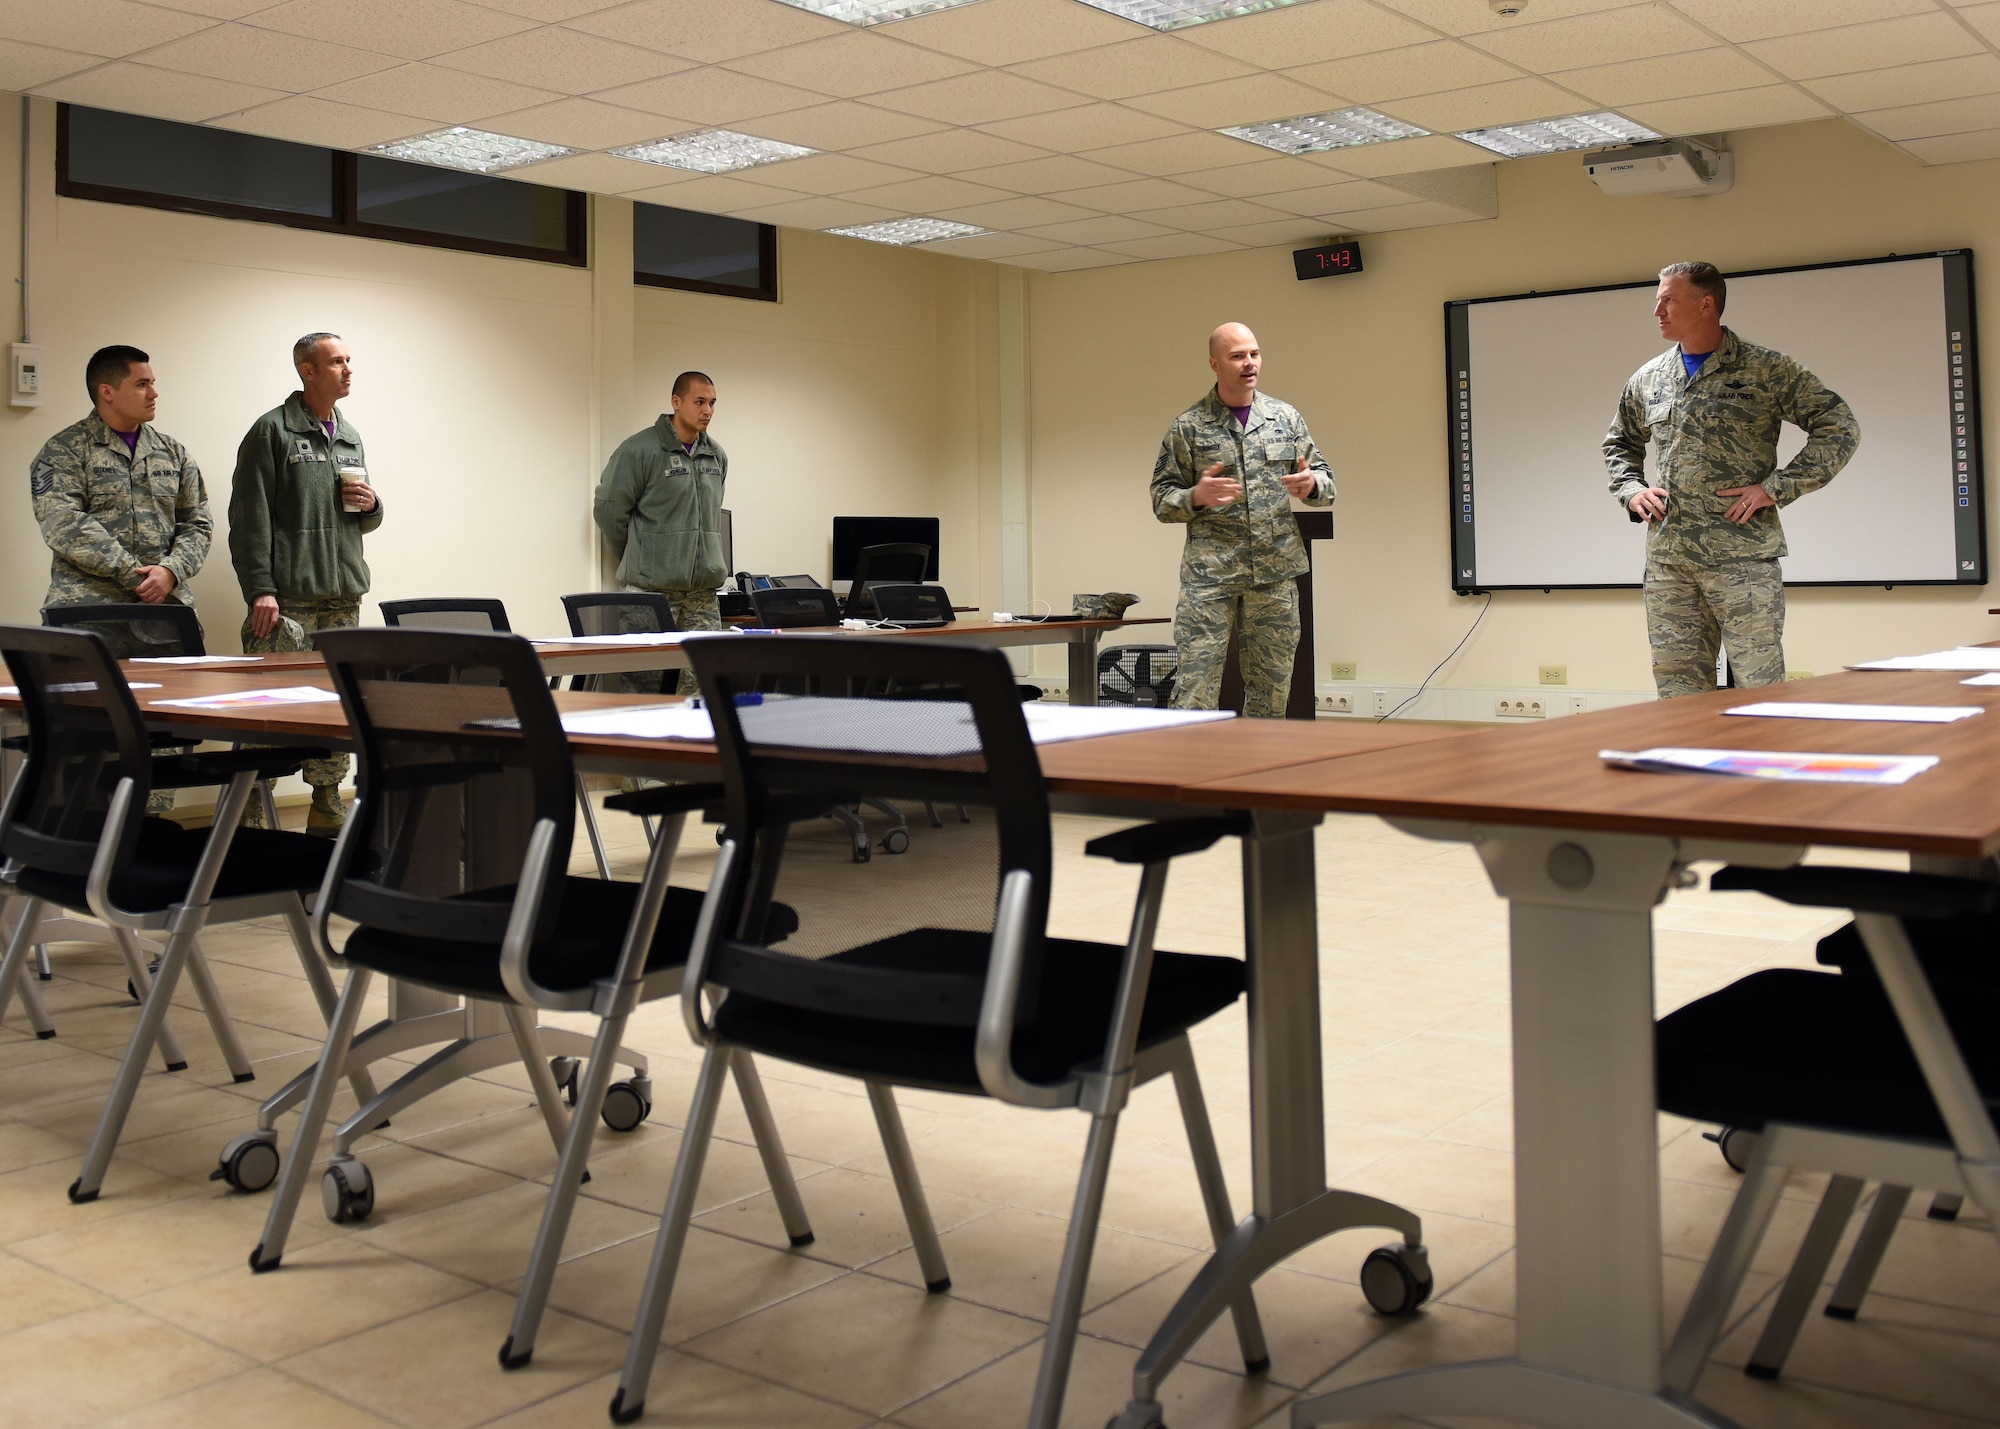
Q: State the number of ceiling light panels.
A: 7